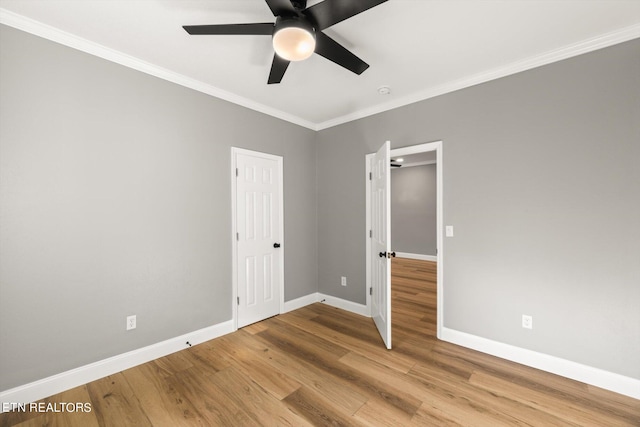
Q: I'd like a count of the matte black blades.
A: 5